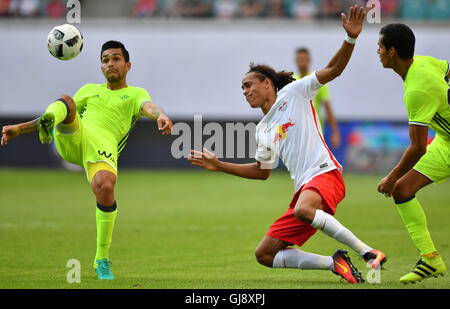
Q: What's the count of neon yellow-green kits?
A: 3